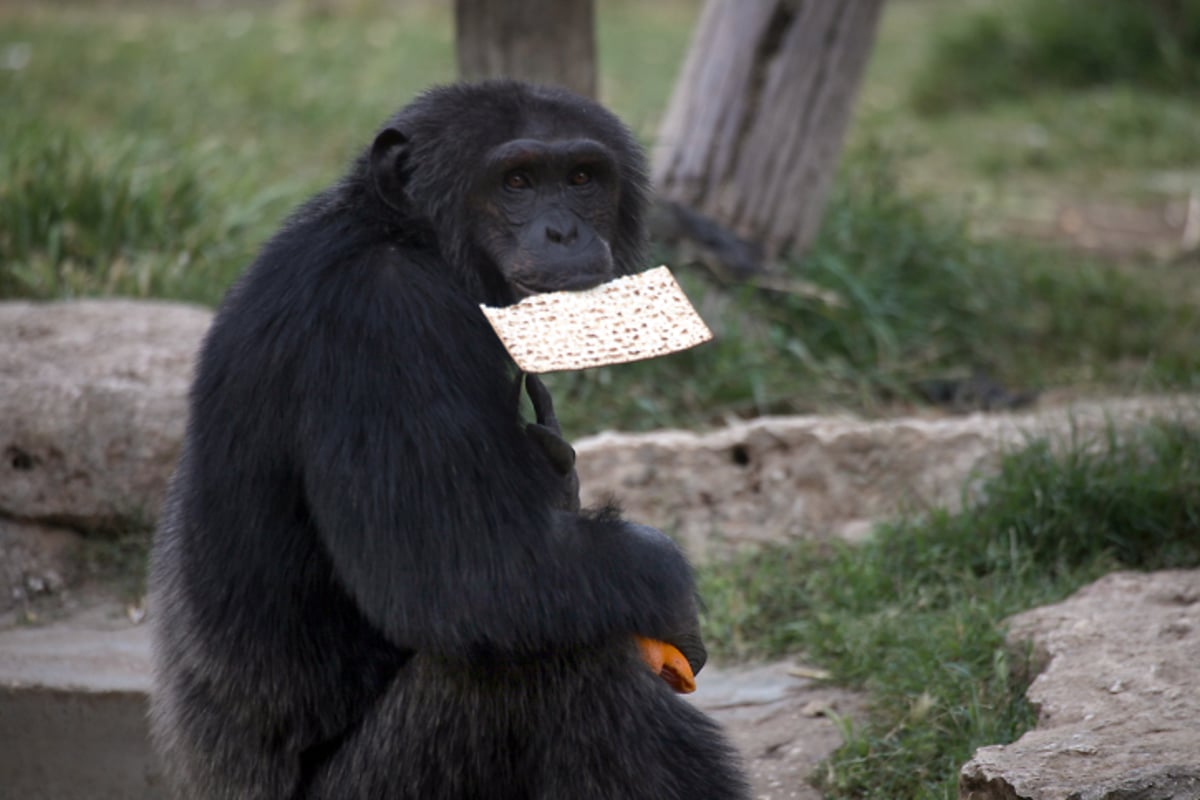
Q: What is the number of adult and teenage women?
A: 0